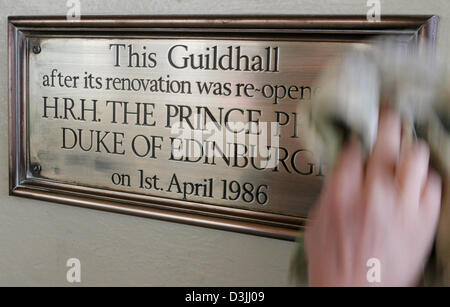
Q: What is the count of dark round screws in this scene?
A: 2